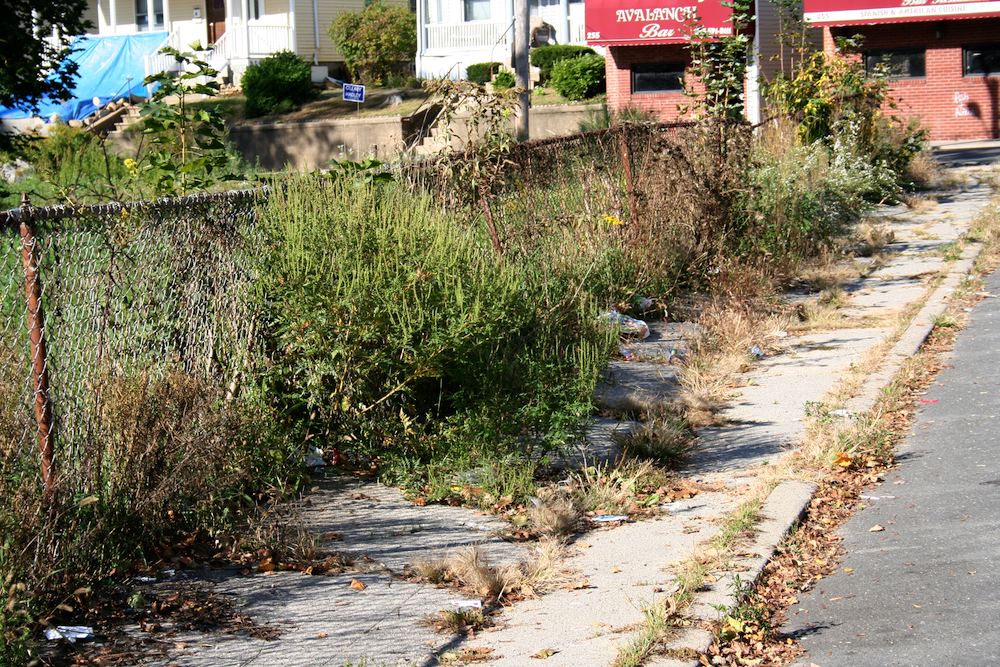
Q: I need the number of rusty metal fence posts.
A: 3